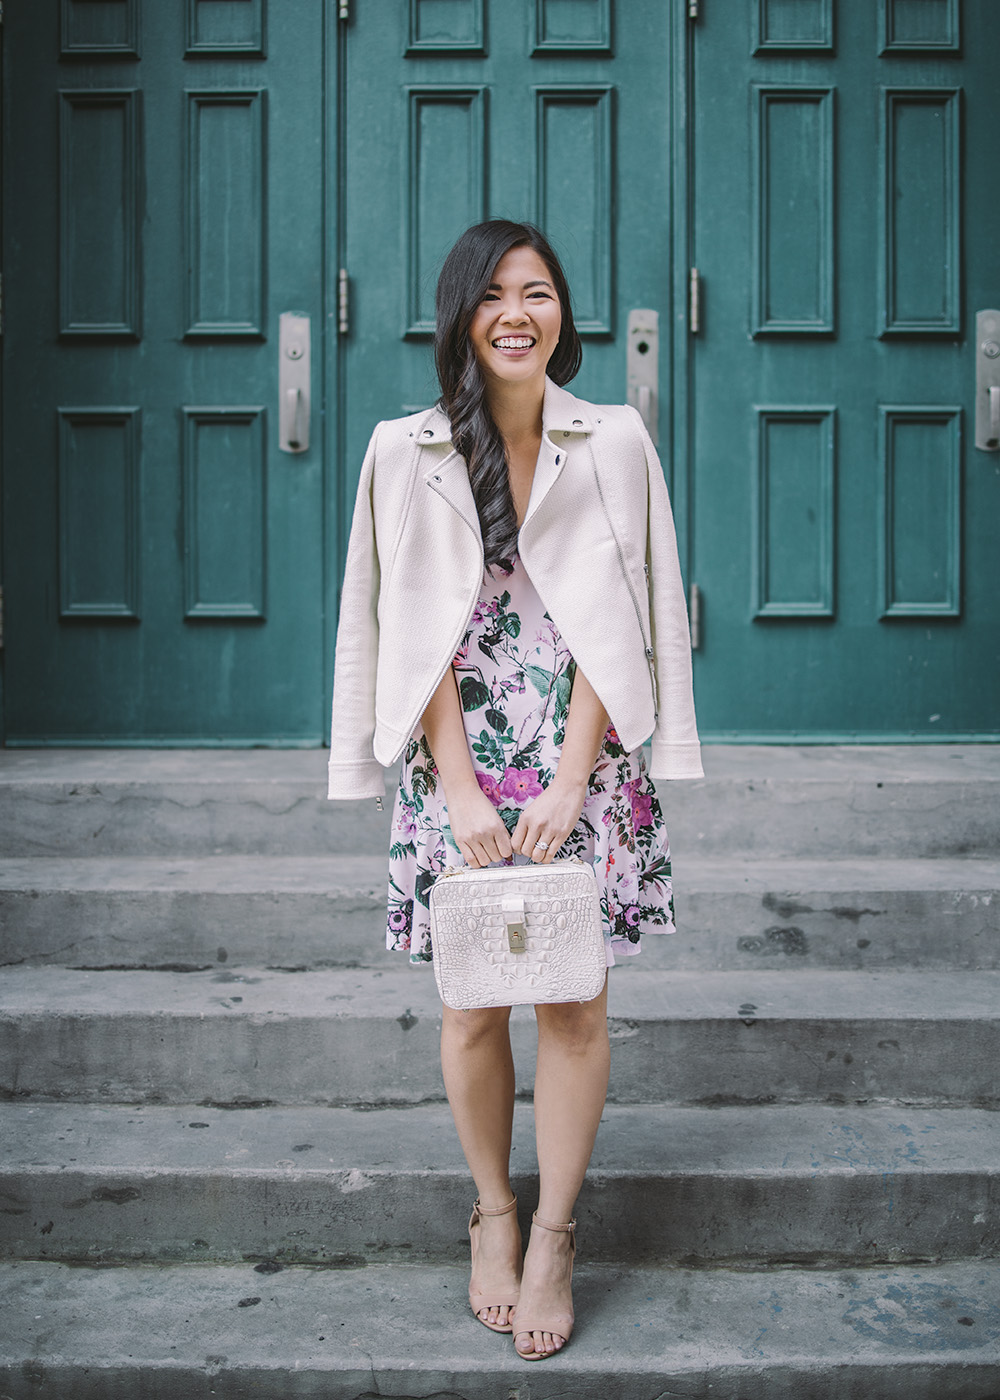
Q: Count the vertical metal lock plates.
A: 3